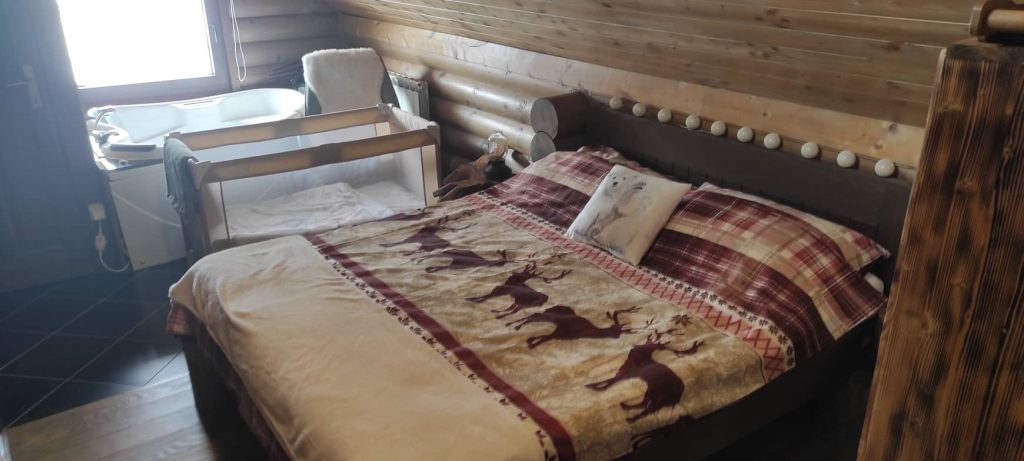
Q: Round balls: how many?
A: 10